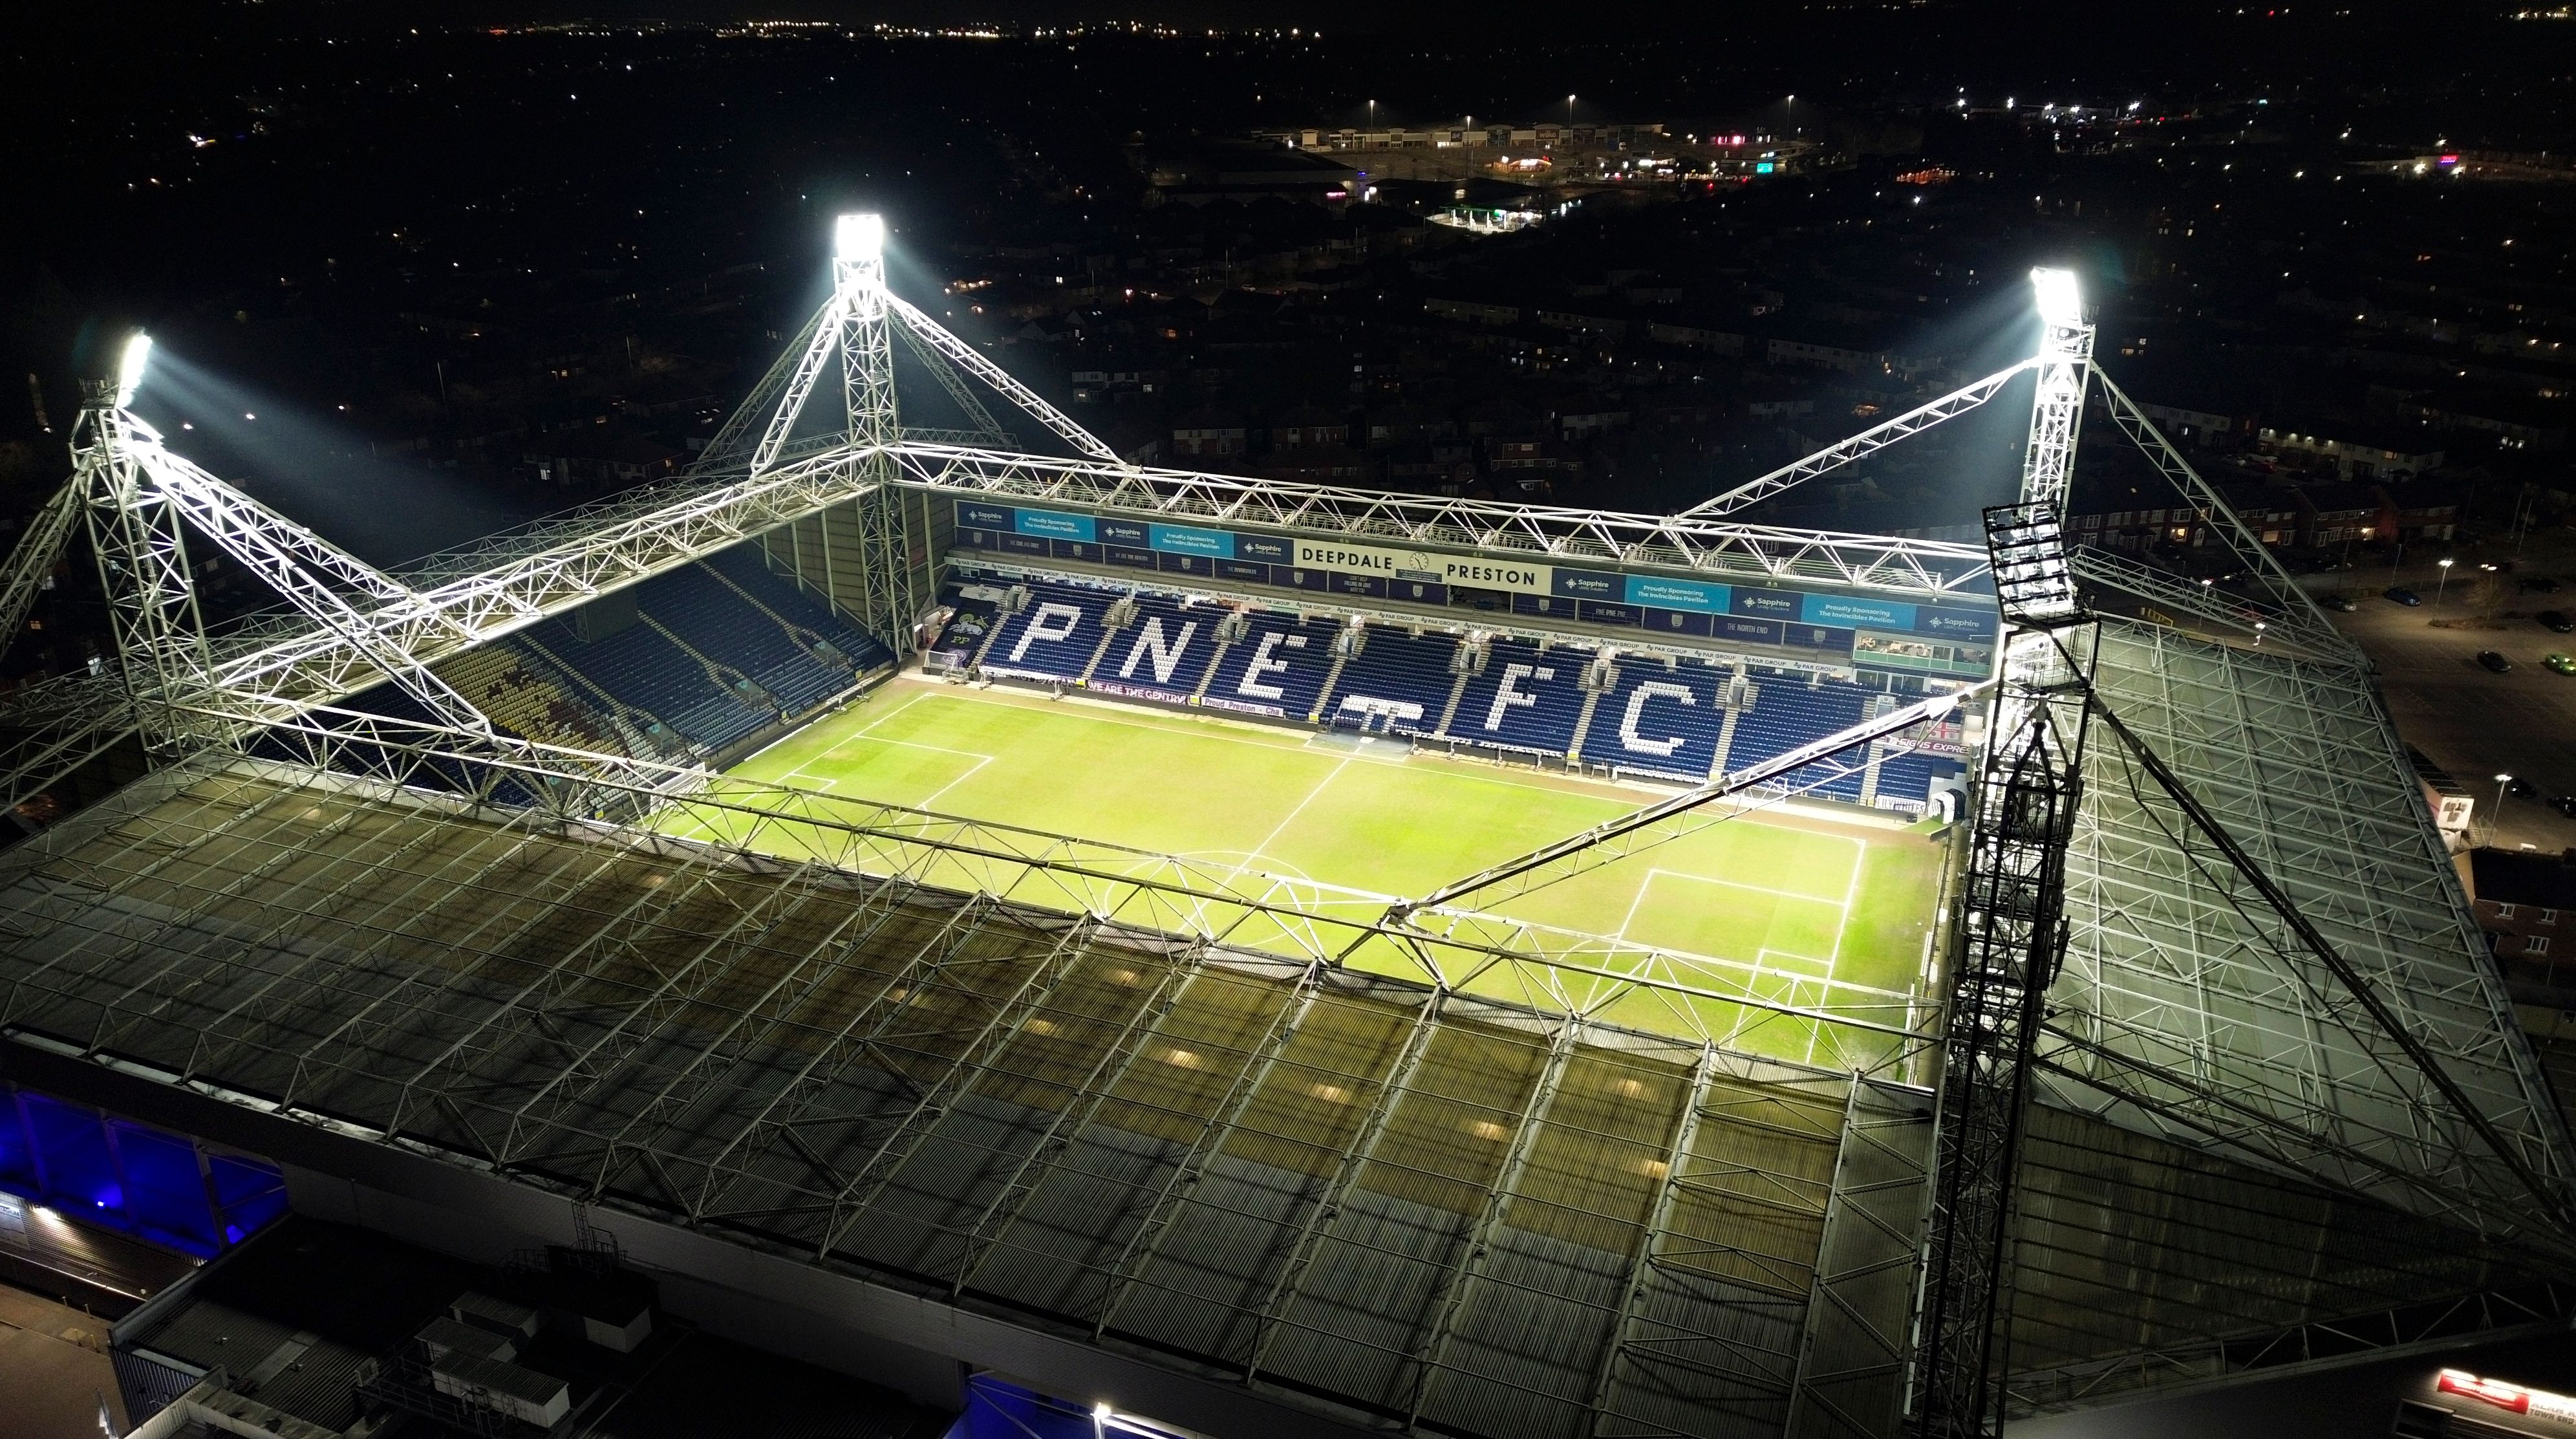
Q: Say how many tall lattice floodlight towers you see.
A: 4